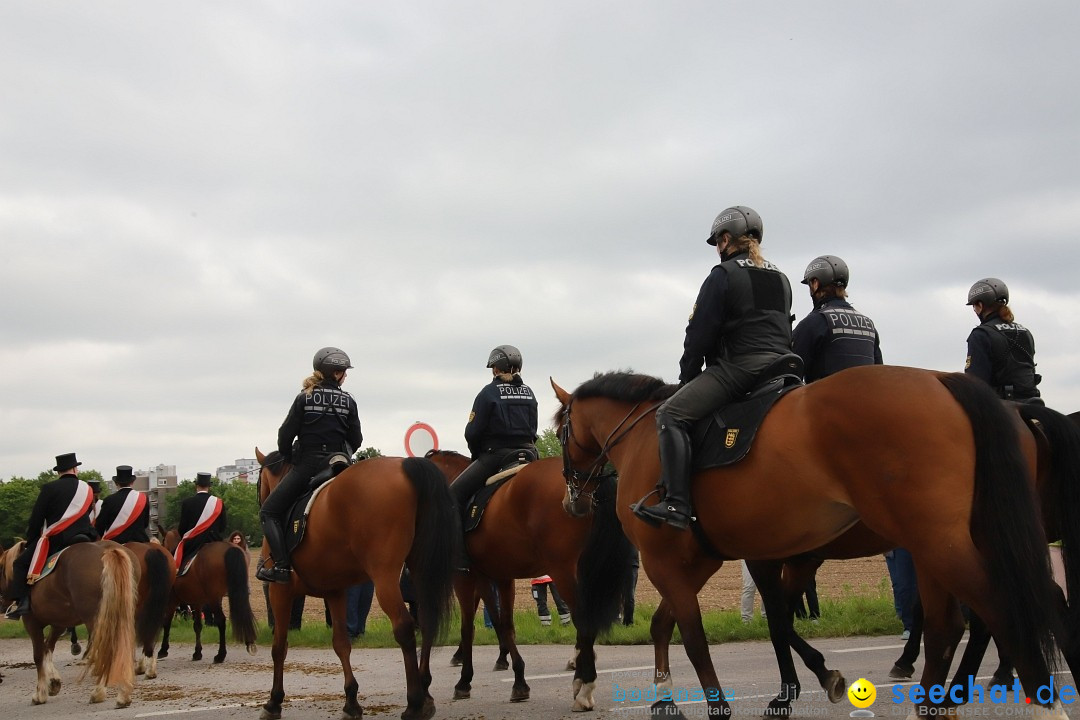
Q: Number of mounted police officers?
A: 5